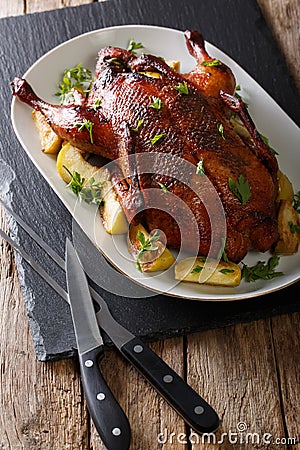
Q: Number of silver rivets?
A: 6